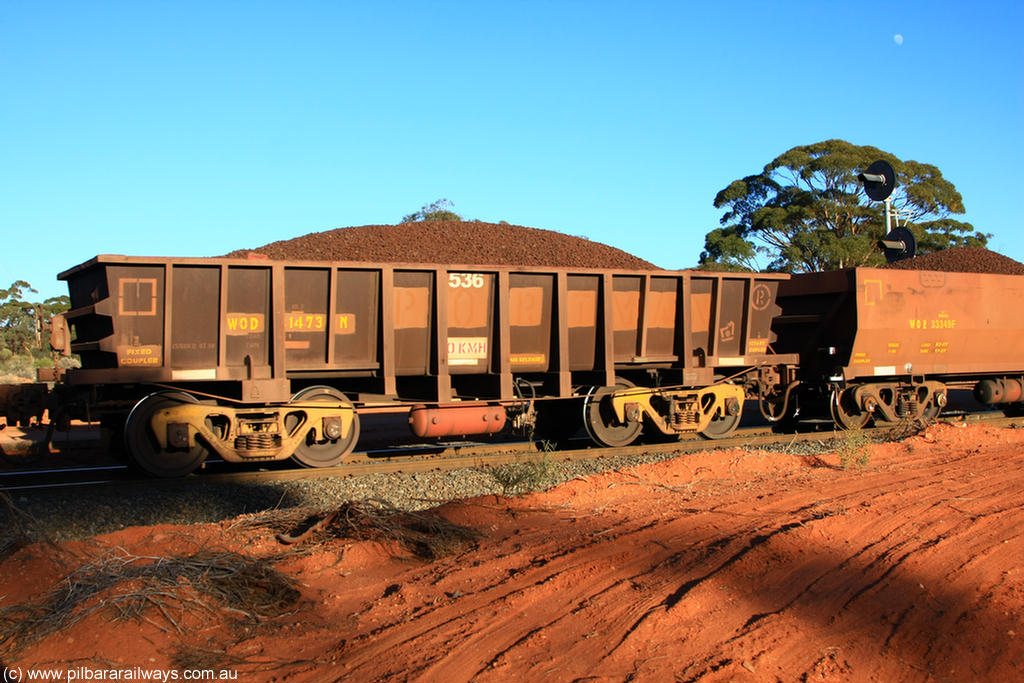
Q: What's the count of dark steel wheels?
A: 6